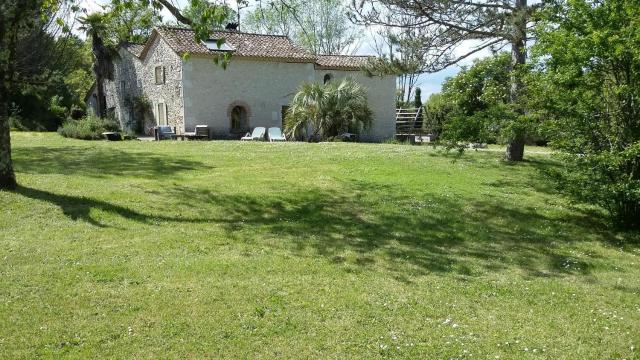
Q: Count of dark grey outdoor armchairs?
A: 2